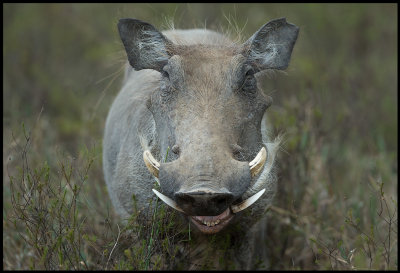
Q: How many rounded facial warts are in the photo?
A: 2